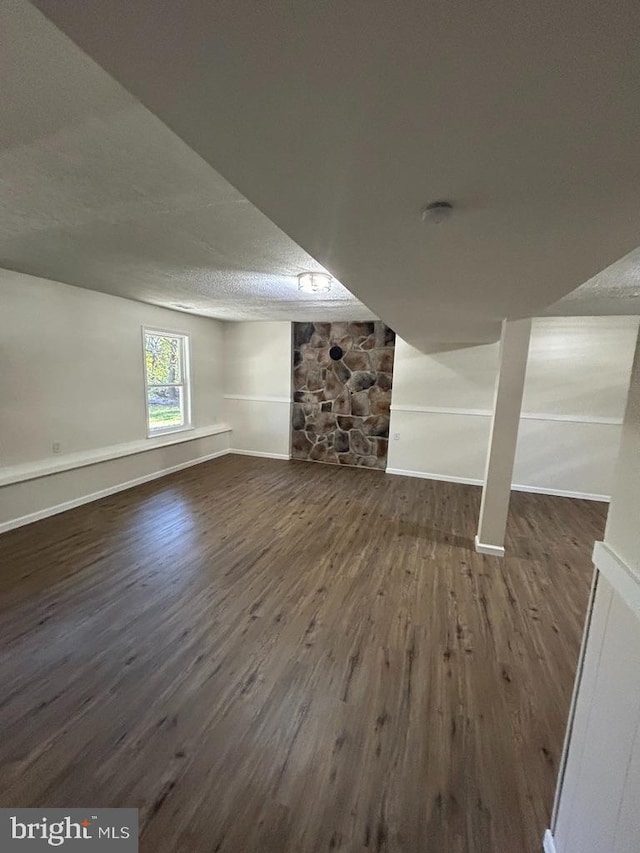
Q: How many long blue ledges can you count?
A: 0